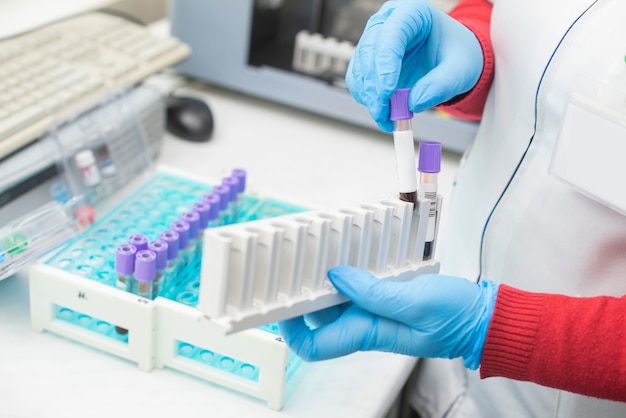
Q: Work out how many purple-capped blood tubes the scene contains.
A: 14